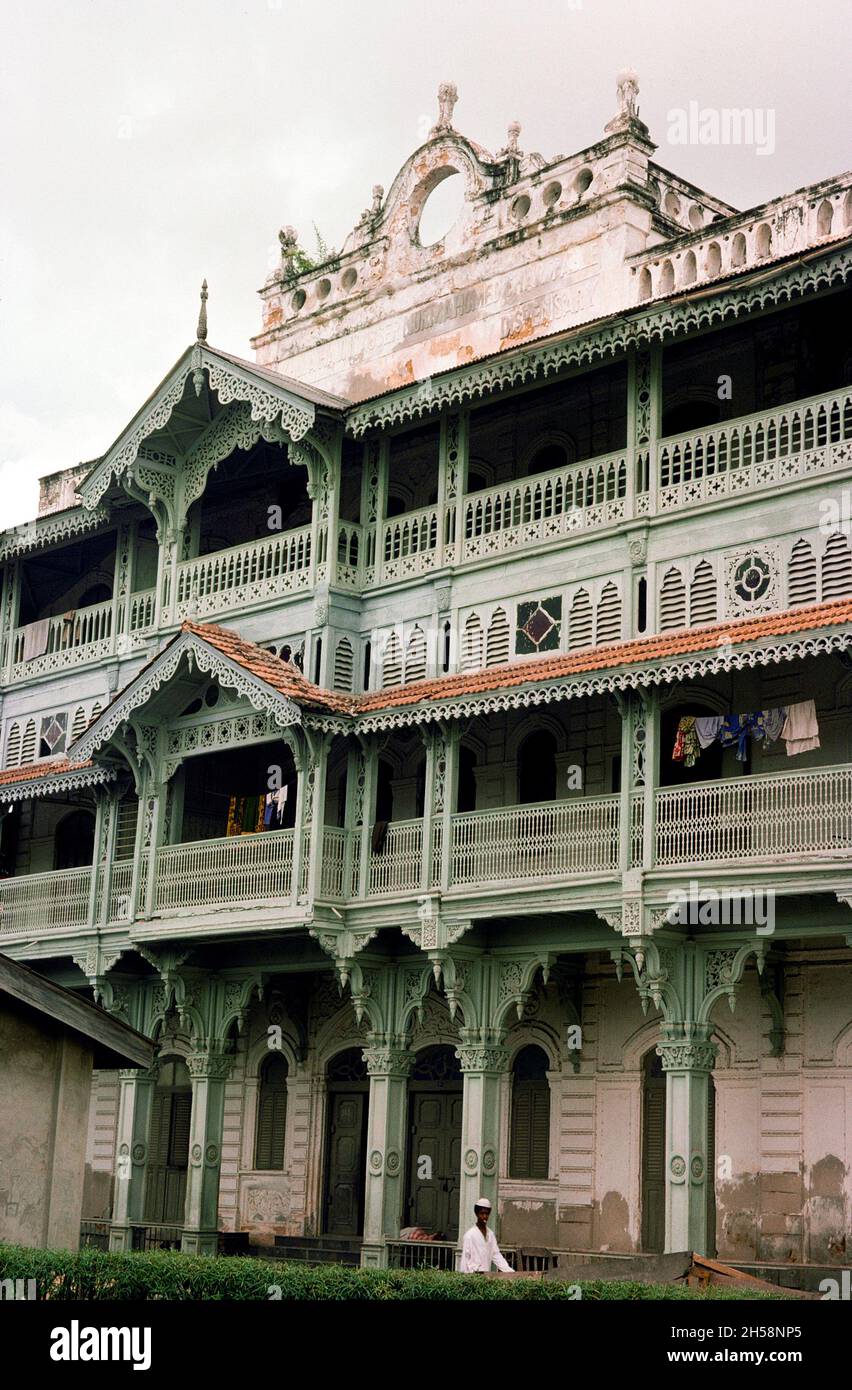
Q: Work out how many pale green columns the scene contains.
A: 5